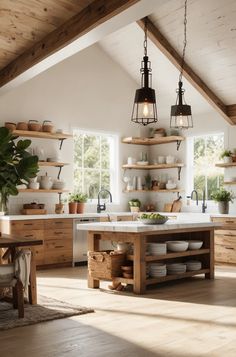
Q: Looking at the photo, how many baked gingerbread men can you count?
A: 0